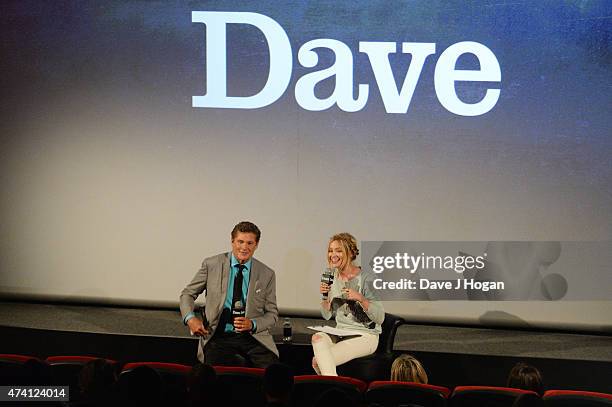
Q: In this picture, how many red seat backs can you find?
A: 8